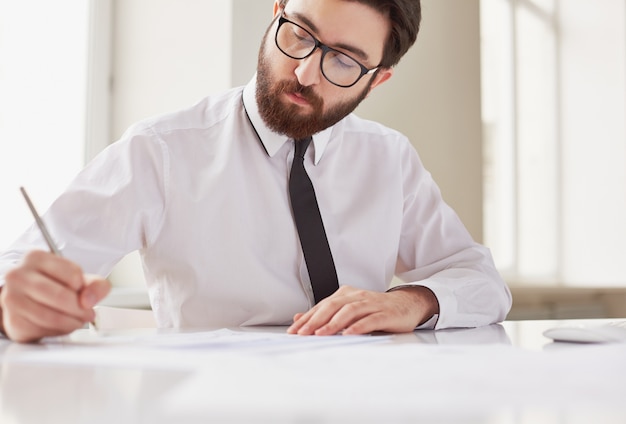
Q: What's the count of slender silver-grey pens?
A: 1